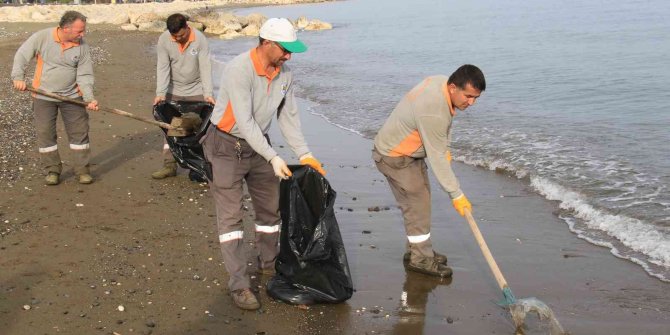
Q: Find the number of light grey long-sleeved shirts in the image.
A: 4